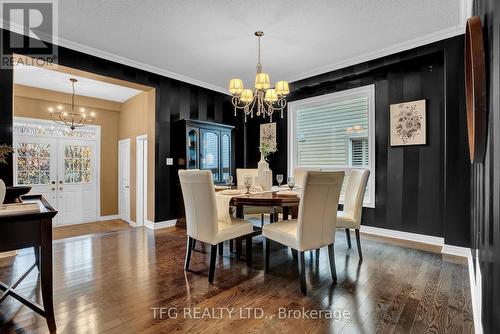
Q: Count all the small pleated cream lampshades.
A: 5